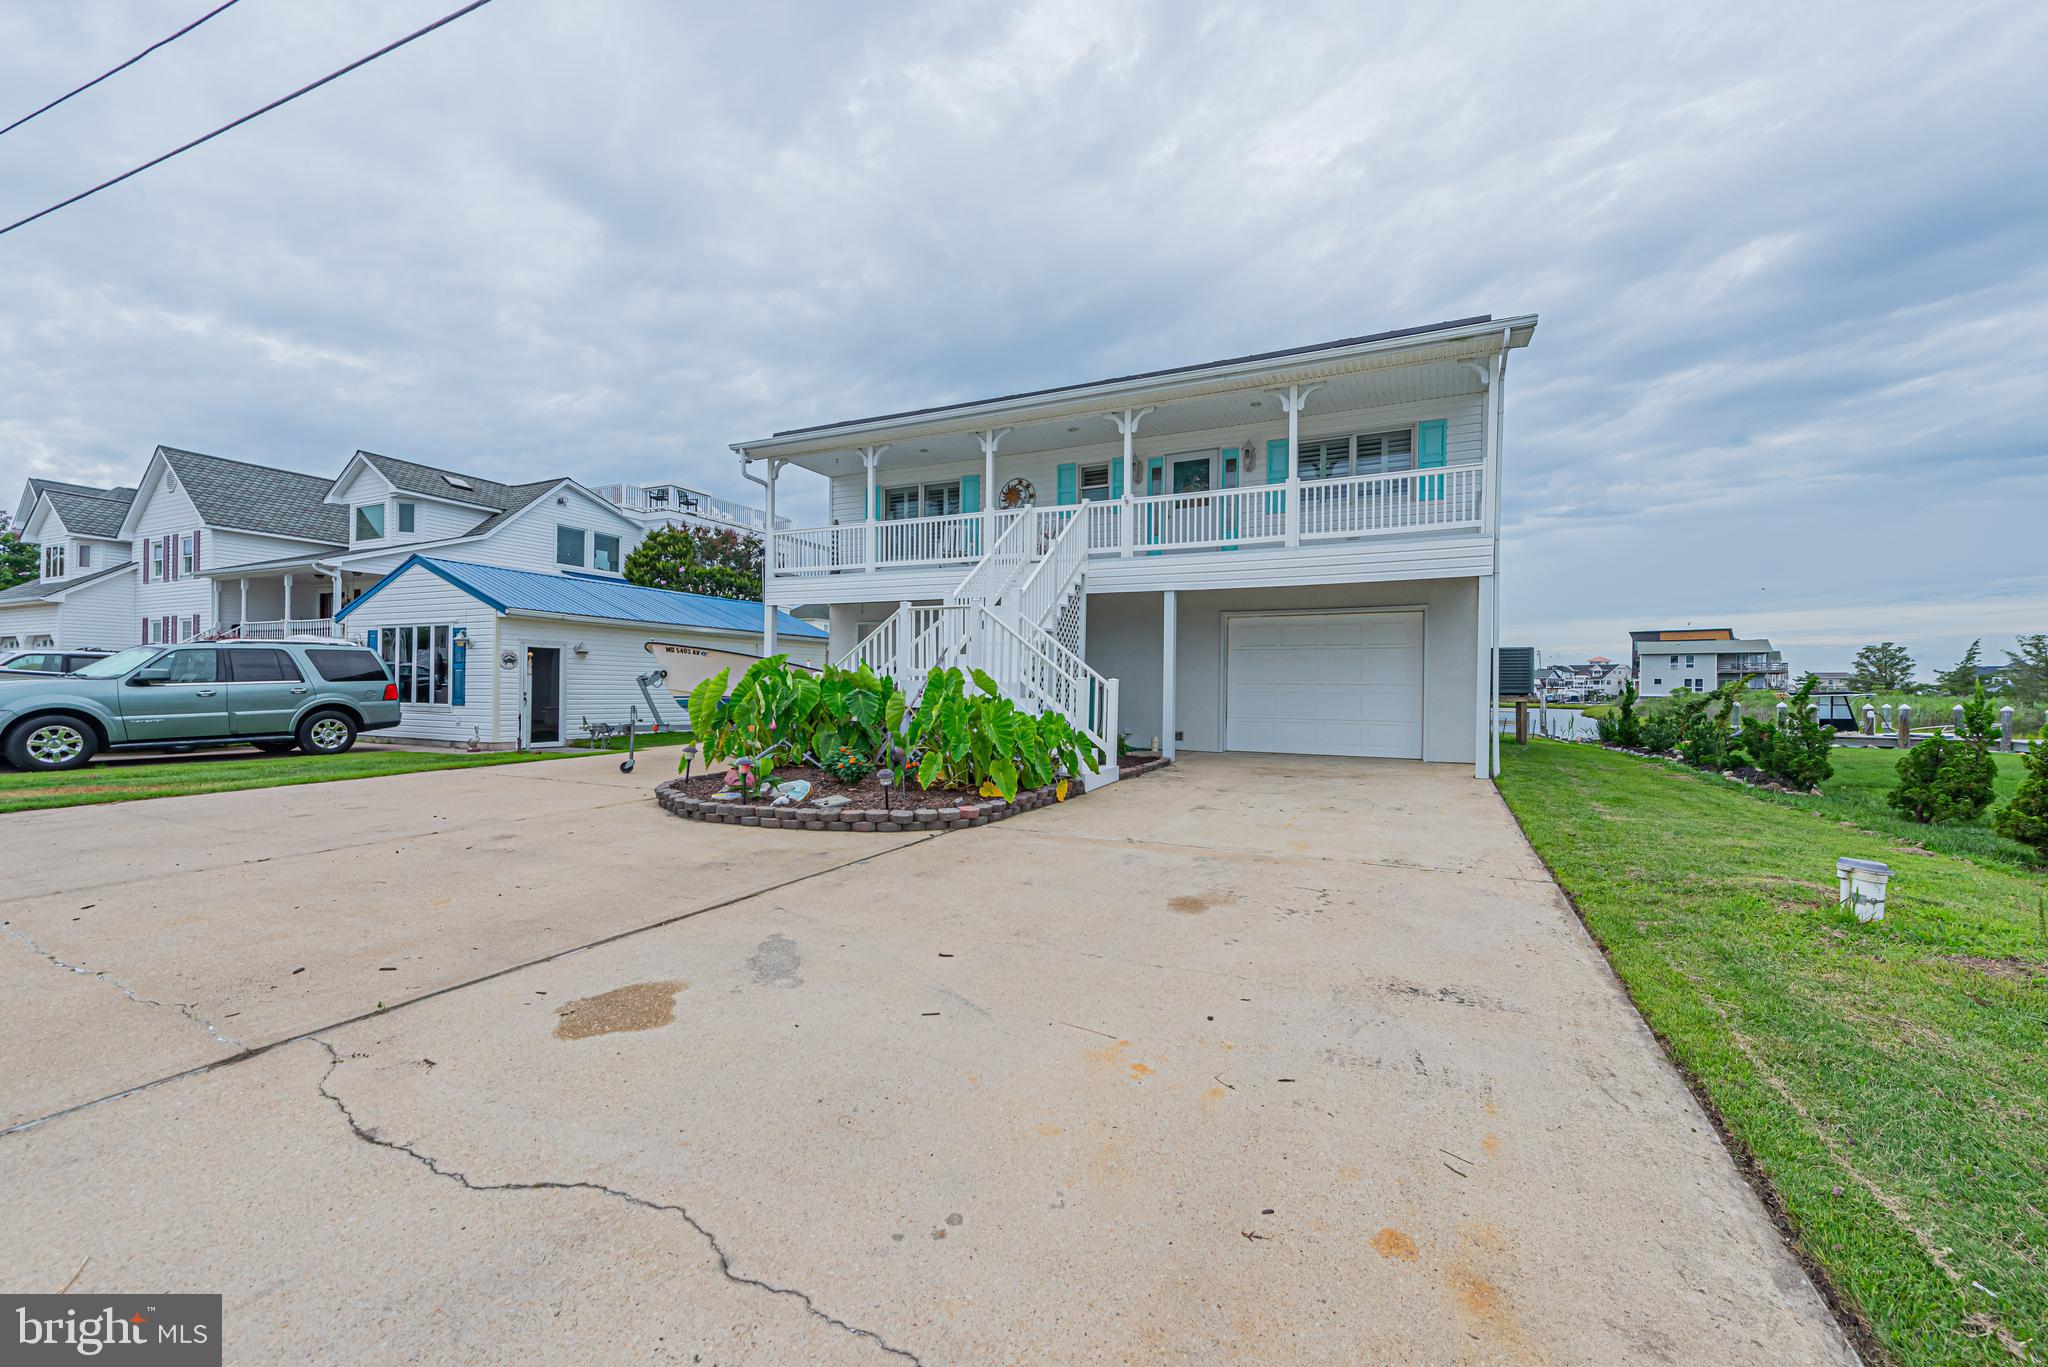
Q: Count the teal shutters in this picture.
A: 6